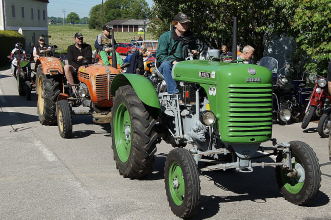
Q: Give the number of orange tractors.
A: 1